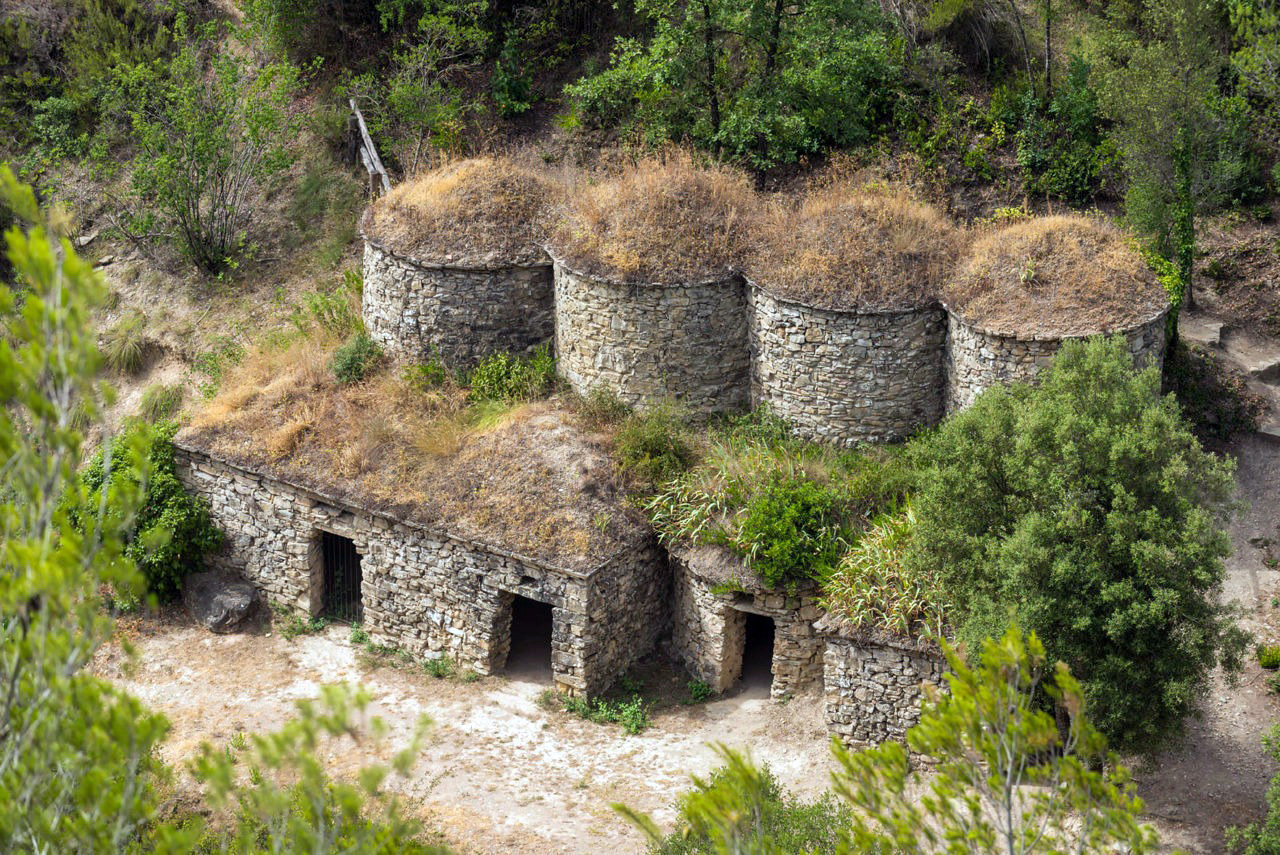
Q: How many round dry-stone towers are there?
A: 4